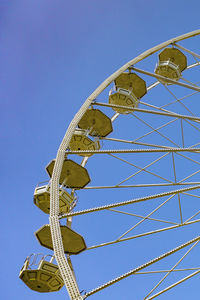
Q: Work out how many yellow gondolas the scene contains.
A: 5